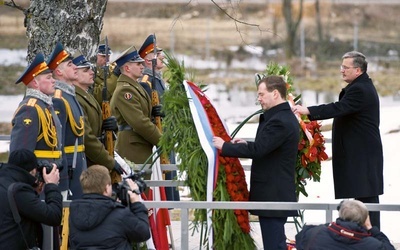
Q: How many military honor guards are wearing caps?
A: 6